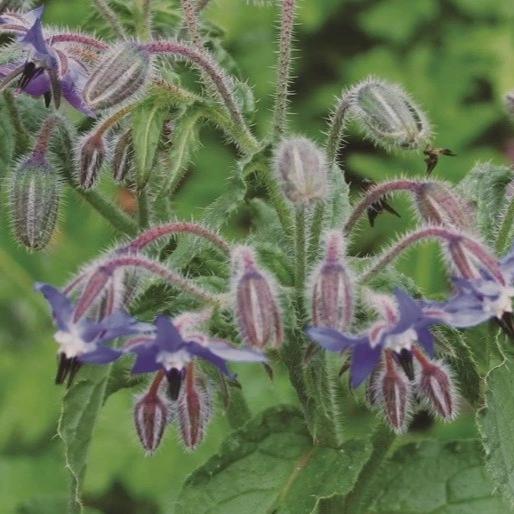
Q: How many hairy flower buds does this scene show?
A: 13